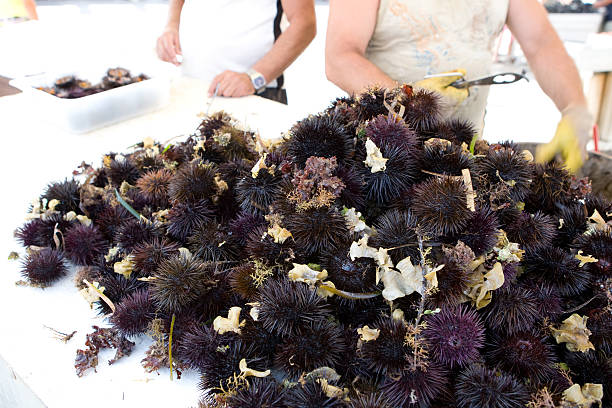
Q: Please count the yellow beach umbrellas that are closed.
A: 0